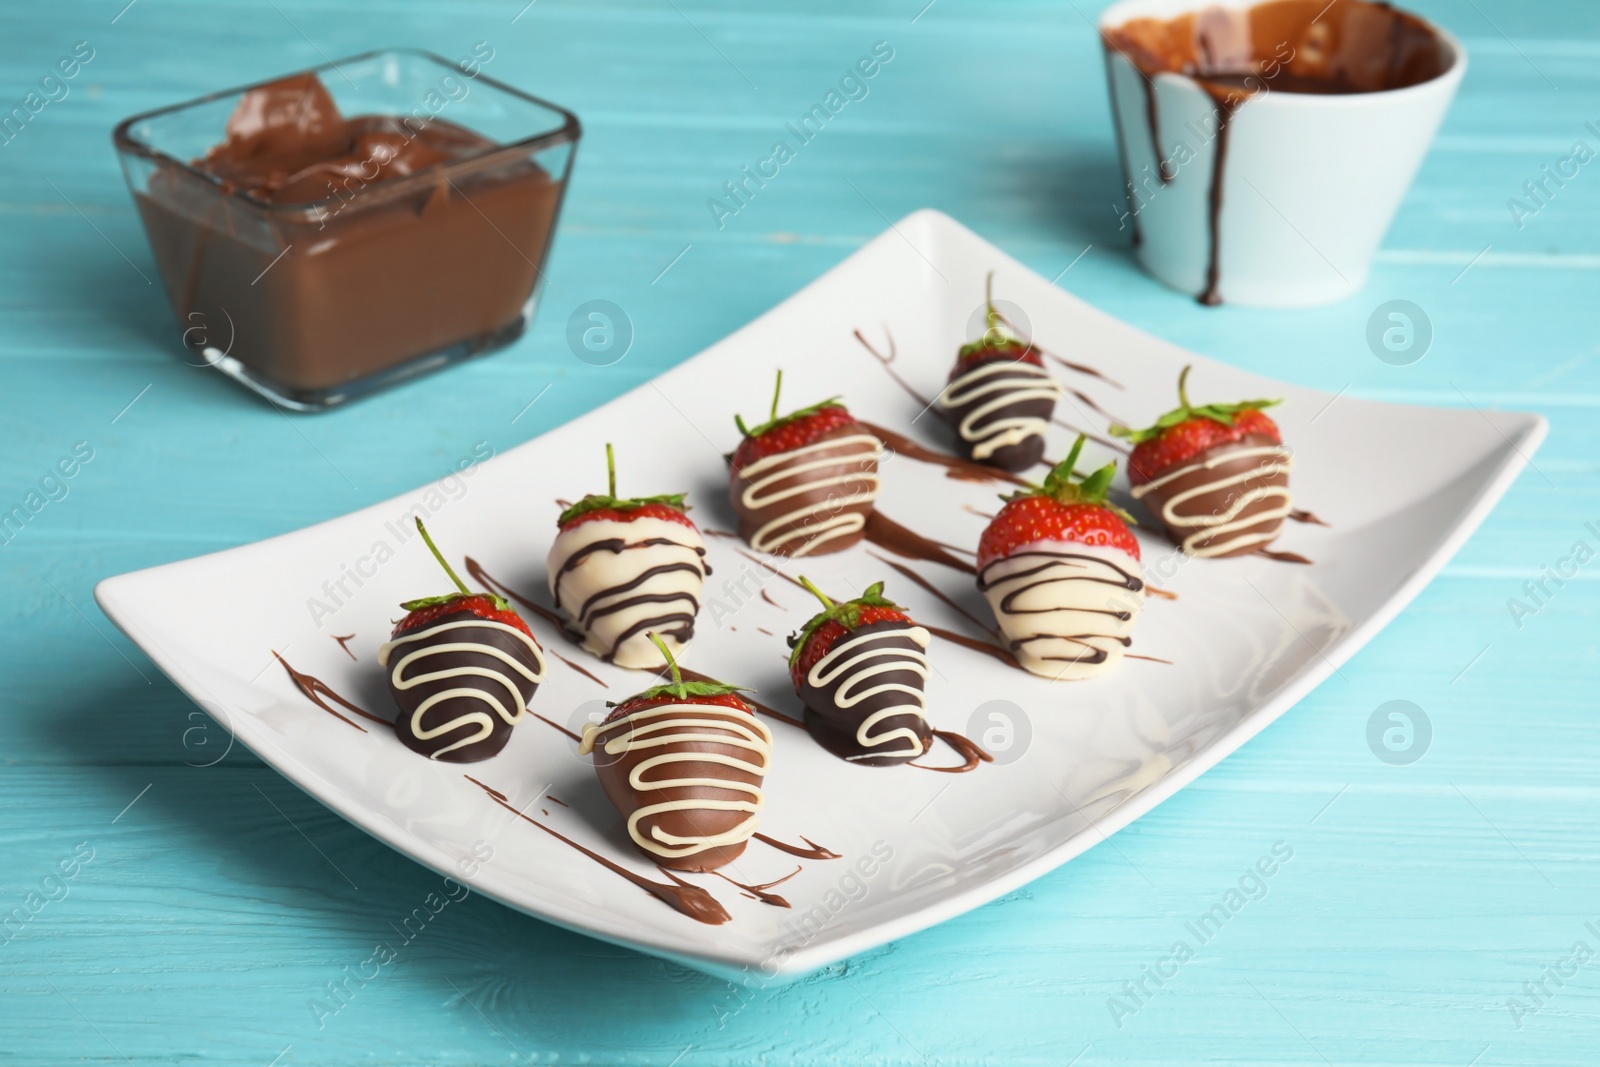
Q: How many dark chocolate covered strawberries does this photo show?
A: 3